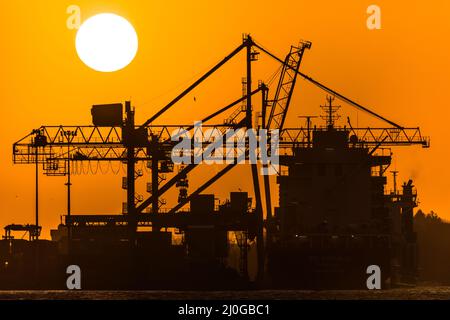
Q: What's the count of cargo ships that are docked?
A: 1